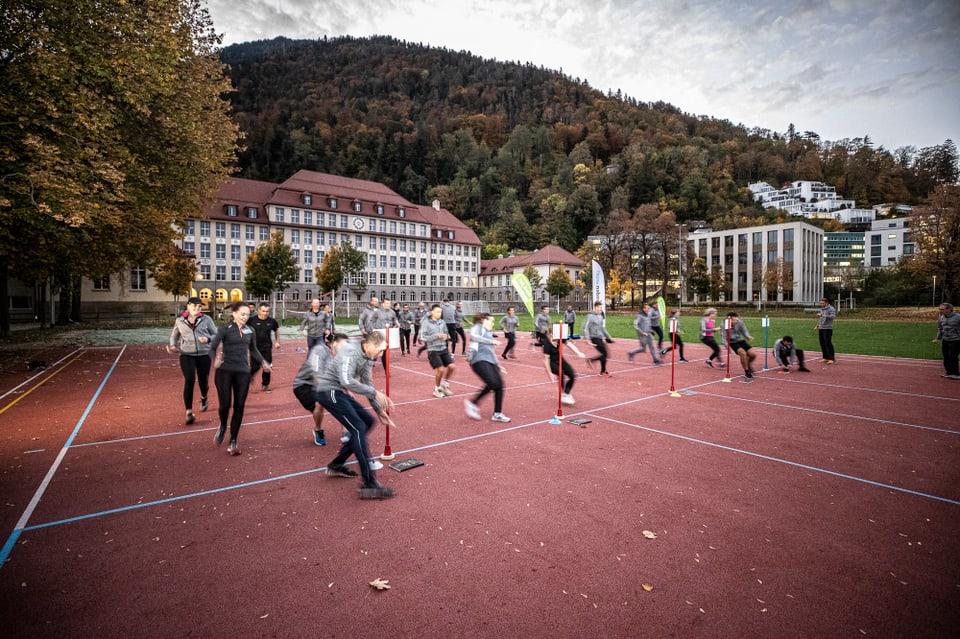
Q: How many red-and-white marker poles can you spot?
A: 4